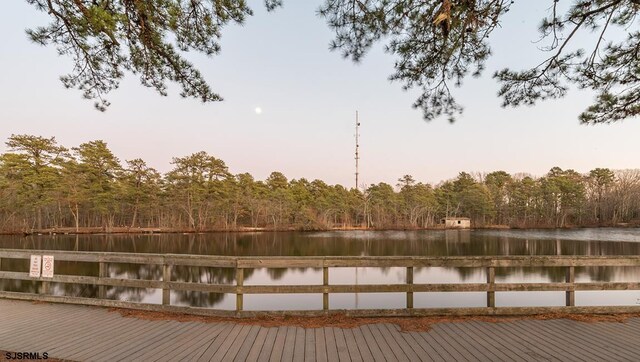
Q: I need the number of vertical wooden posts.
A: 8